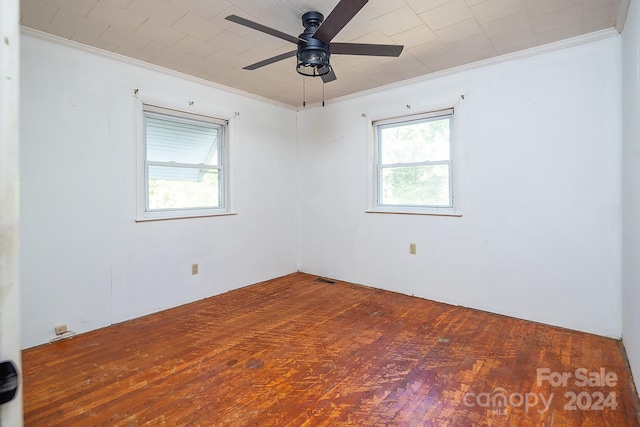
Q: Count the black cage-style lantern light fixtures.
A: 1